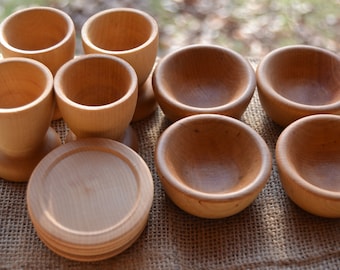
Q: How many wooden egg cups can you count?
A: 4